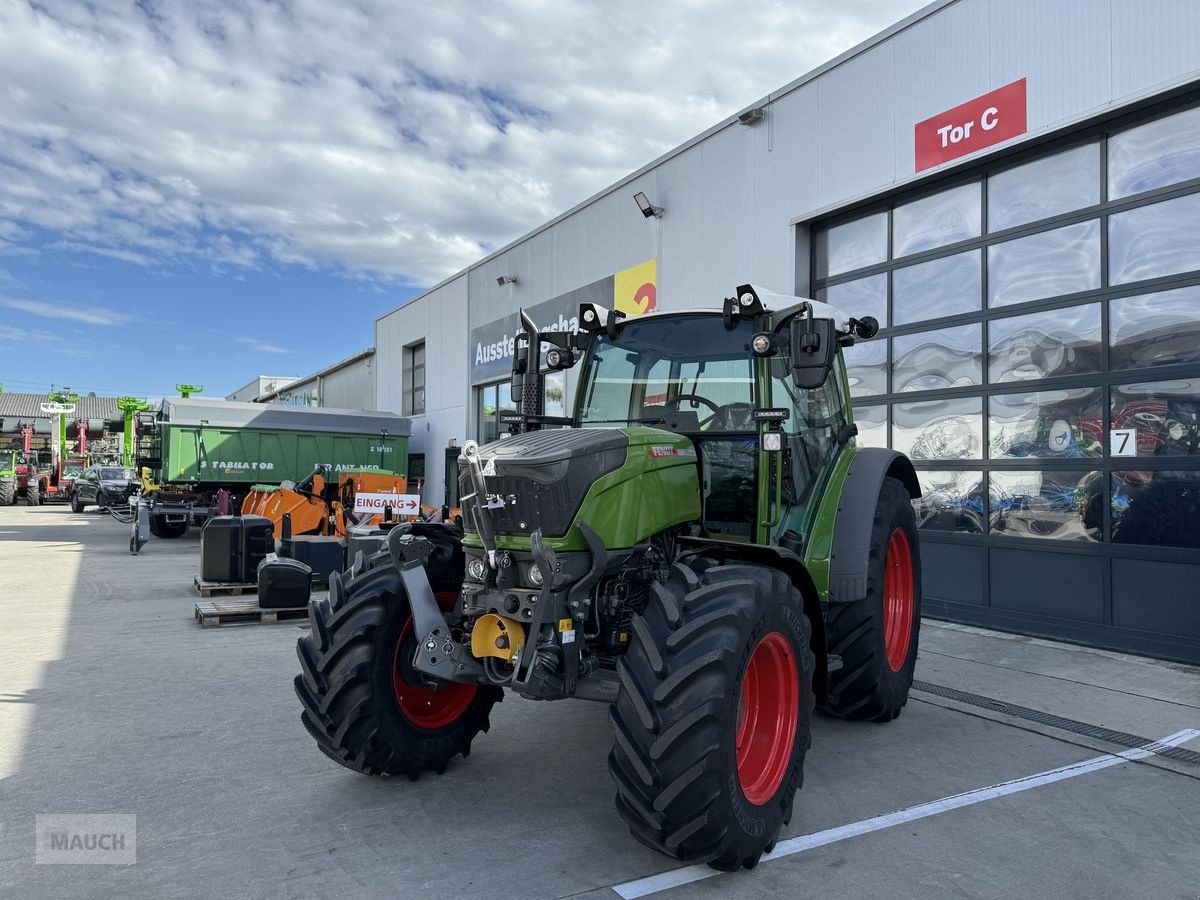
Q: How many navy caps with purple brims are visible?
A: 0